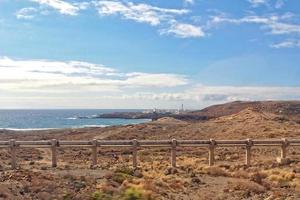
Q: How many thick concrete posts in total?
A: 8